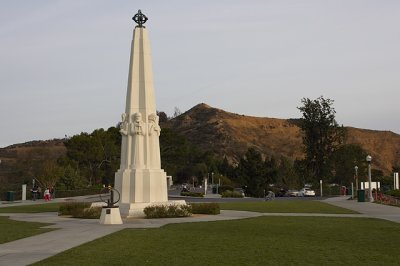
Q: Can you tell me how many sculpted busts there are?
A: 3